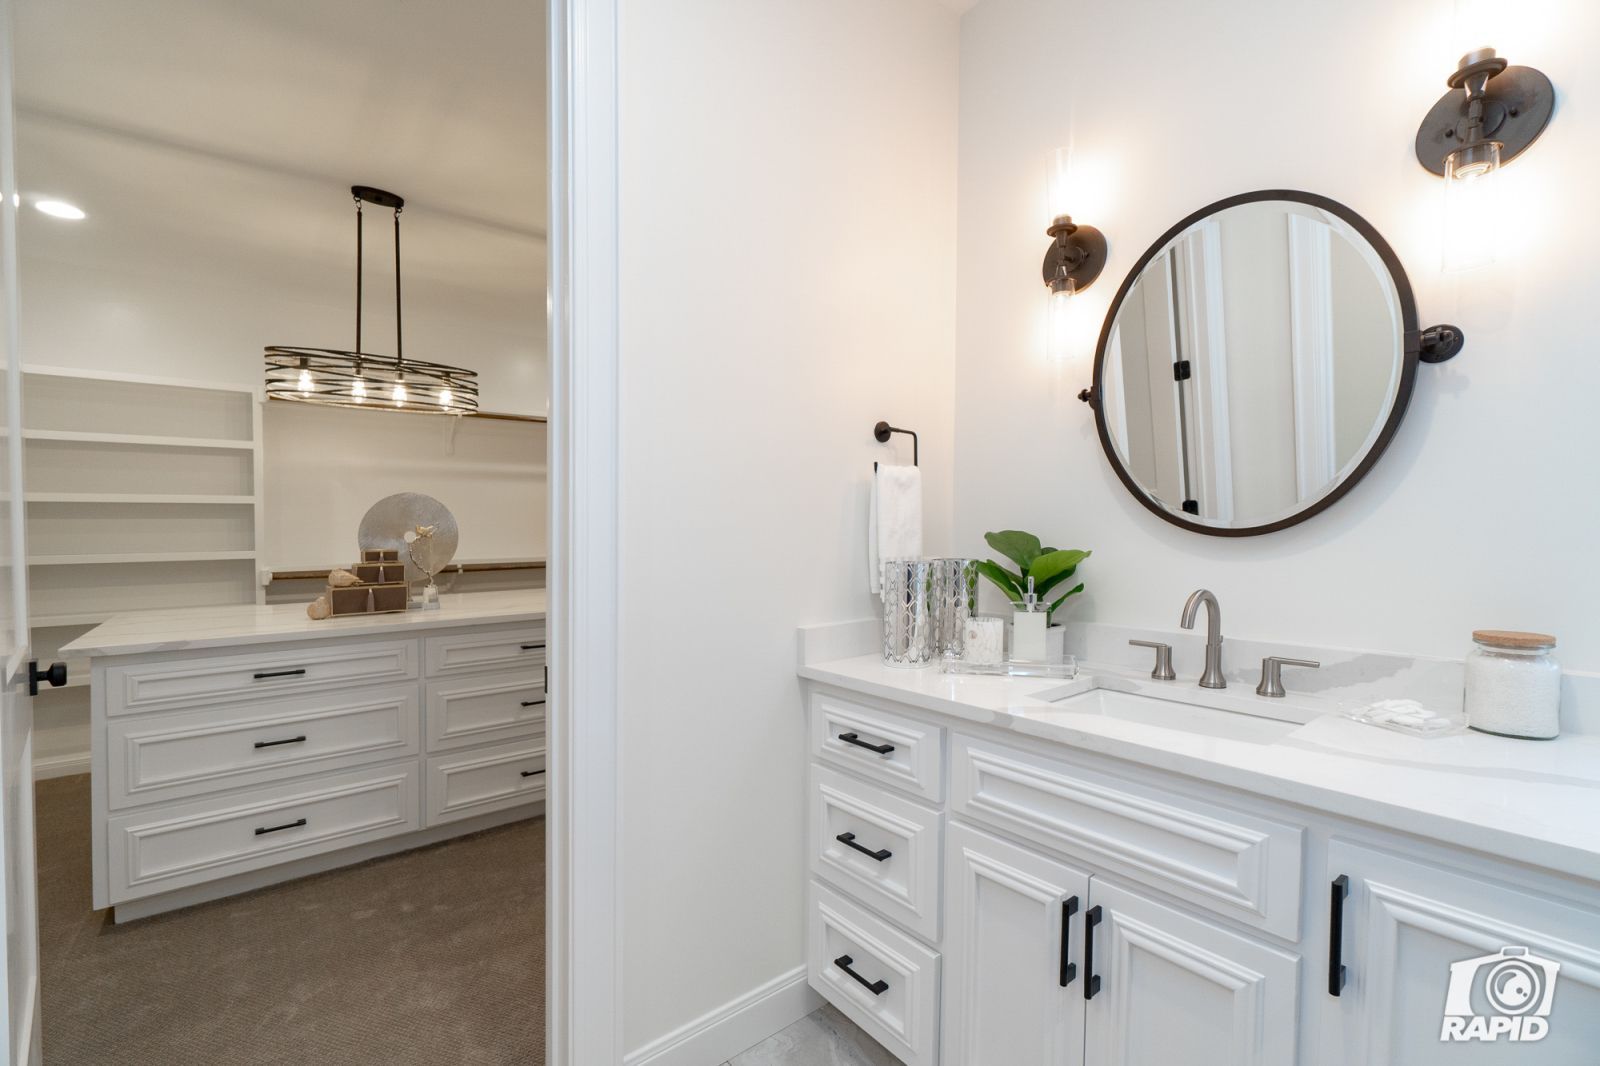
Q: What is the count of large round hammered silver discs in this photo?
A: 1